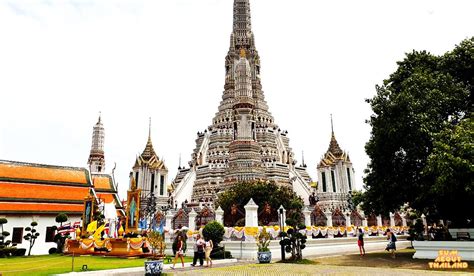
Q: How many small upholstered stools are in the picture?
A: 0